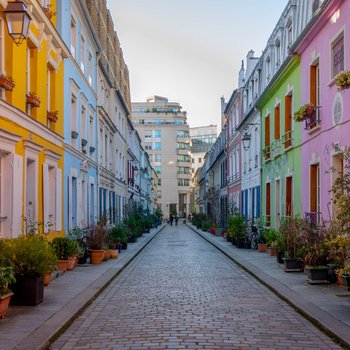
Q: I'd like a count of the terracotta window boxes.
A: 4